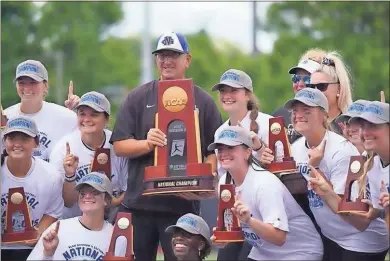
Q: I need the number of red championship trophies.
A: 7